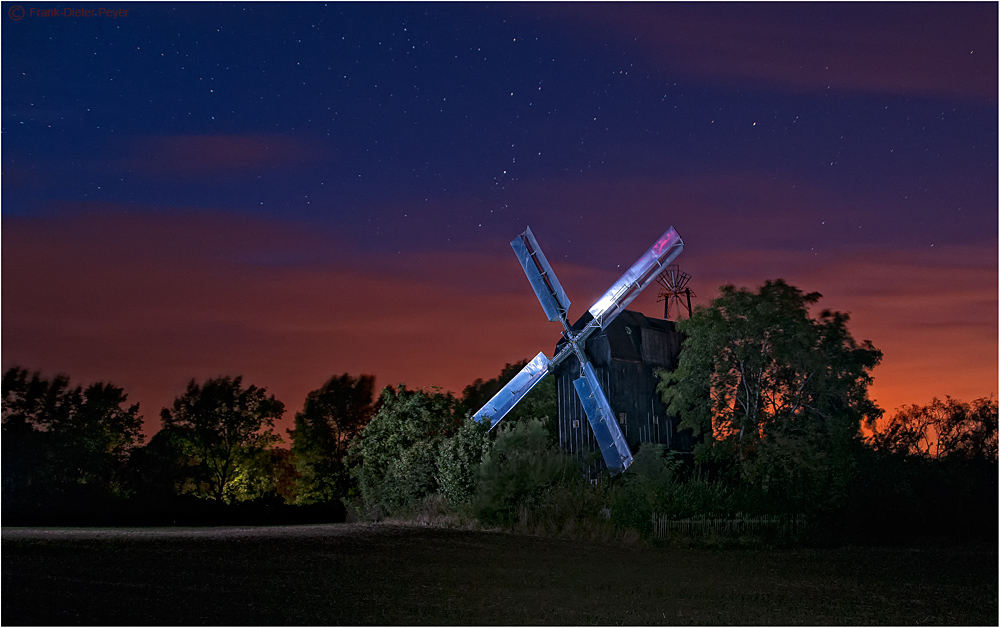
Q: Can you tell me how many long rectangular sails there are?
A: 4